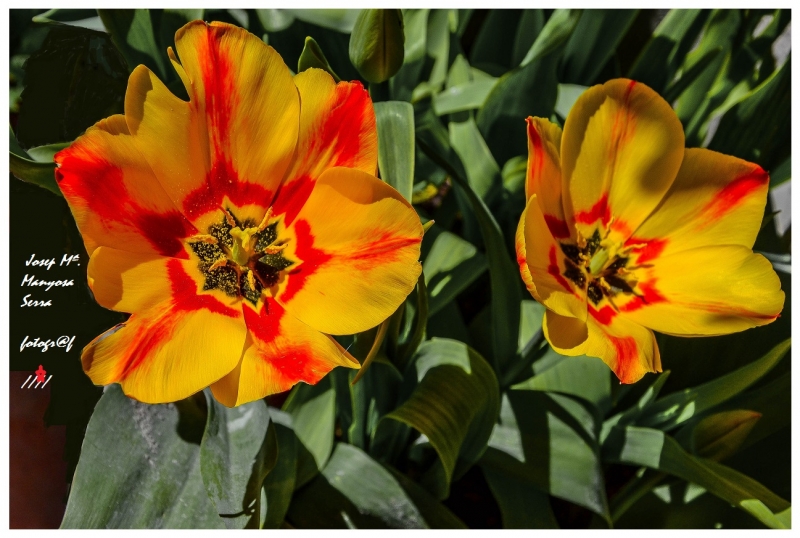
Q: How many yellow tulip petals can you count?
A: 12